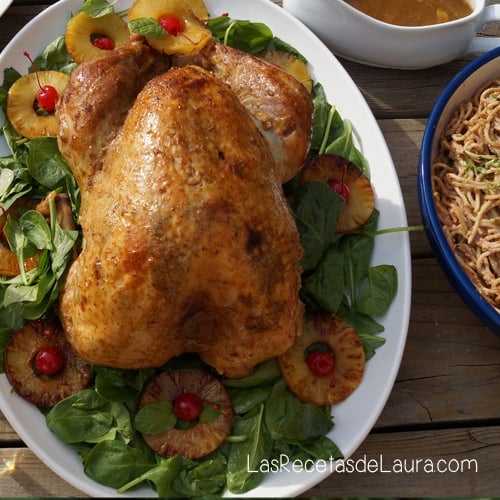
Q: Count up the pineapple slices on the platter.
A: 9